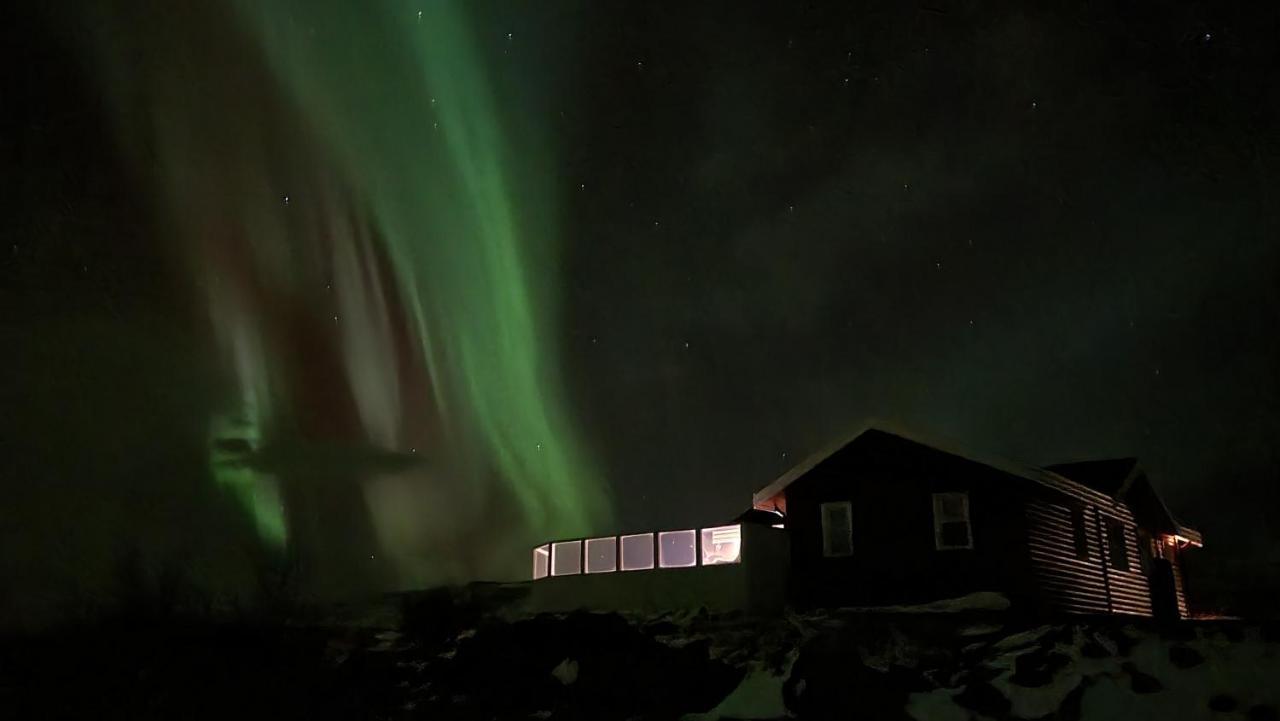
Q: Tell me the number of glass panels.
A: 6